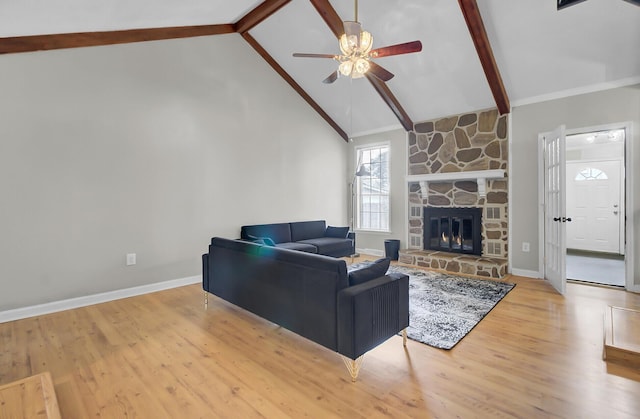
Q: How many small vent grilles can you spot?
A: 4